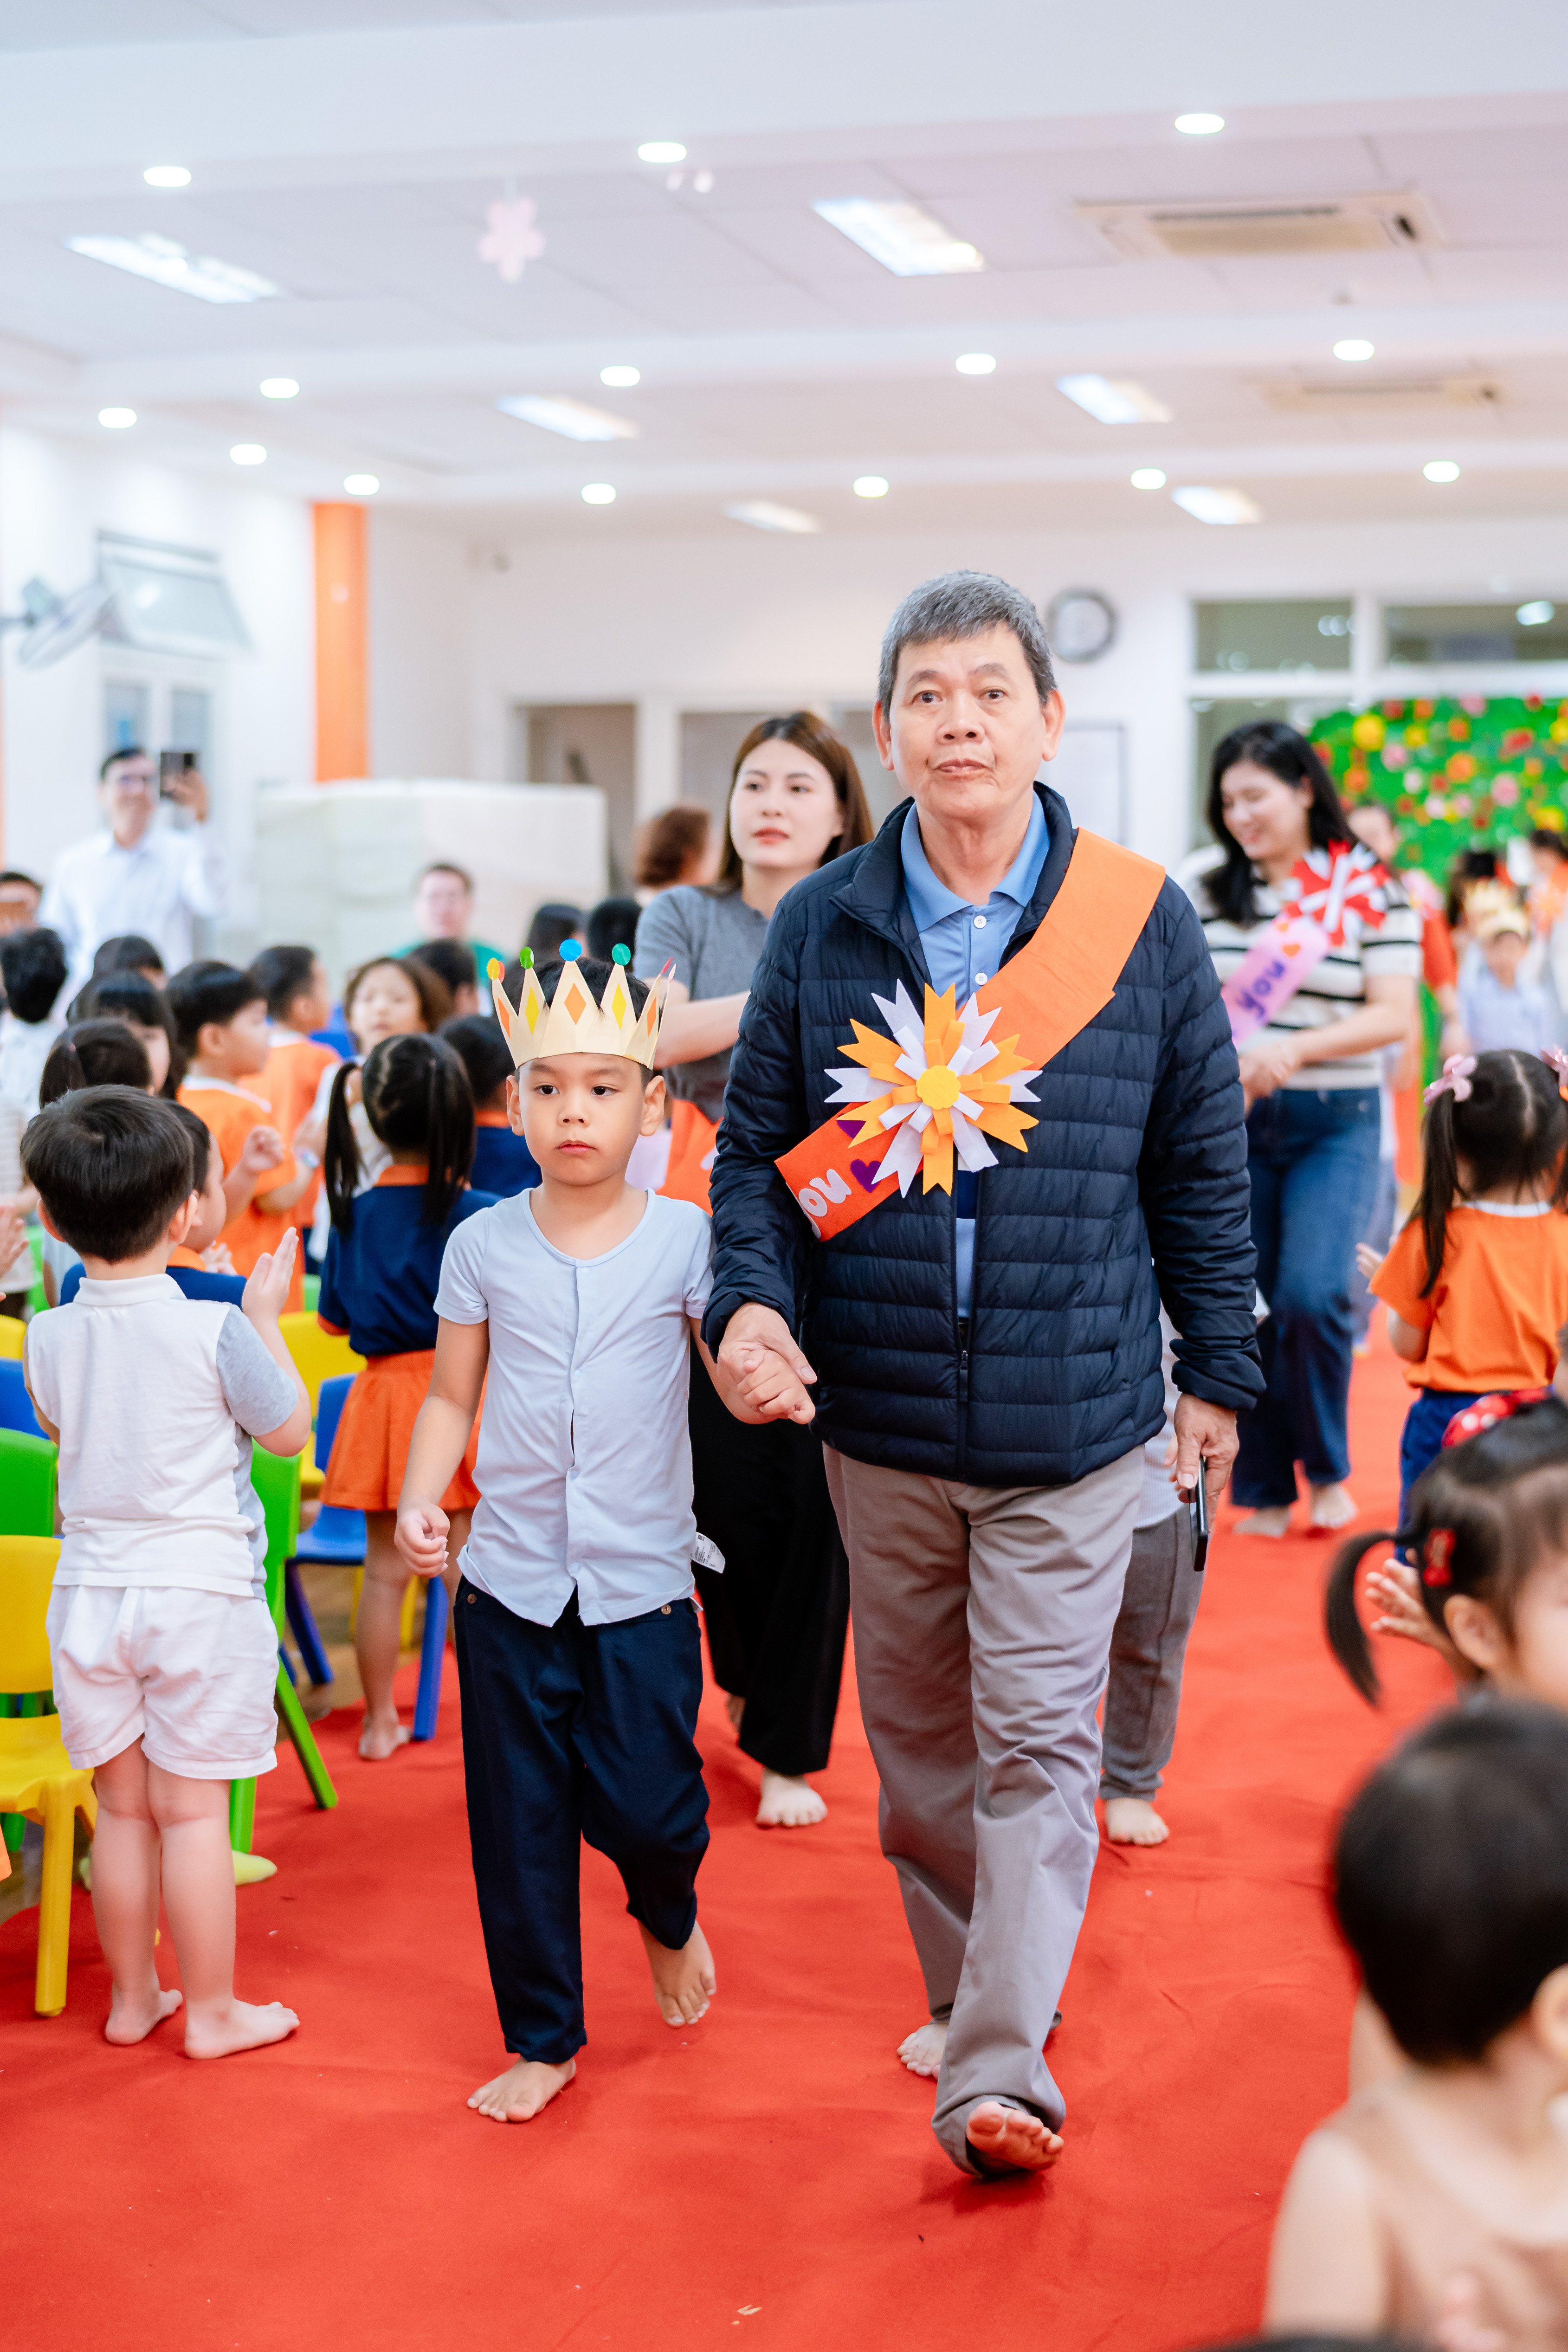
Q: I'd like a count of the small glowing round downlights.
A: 14